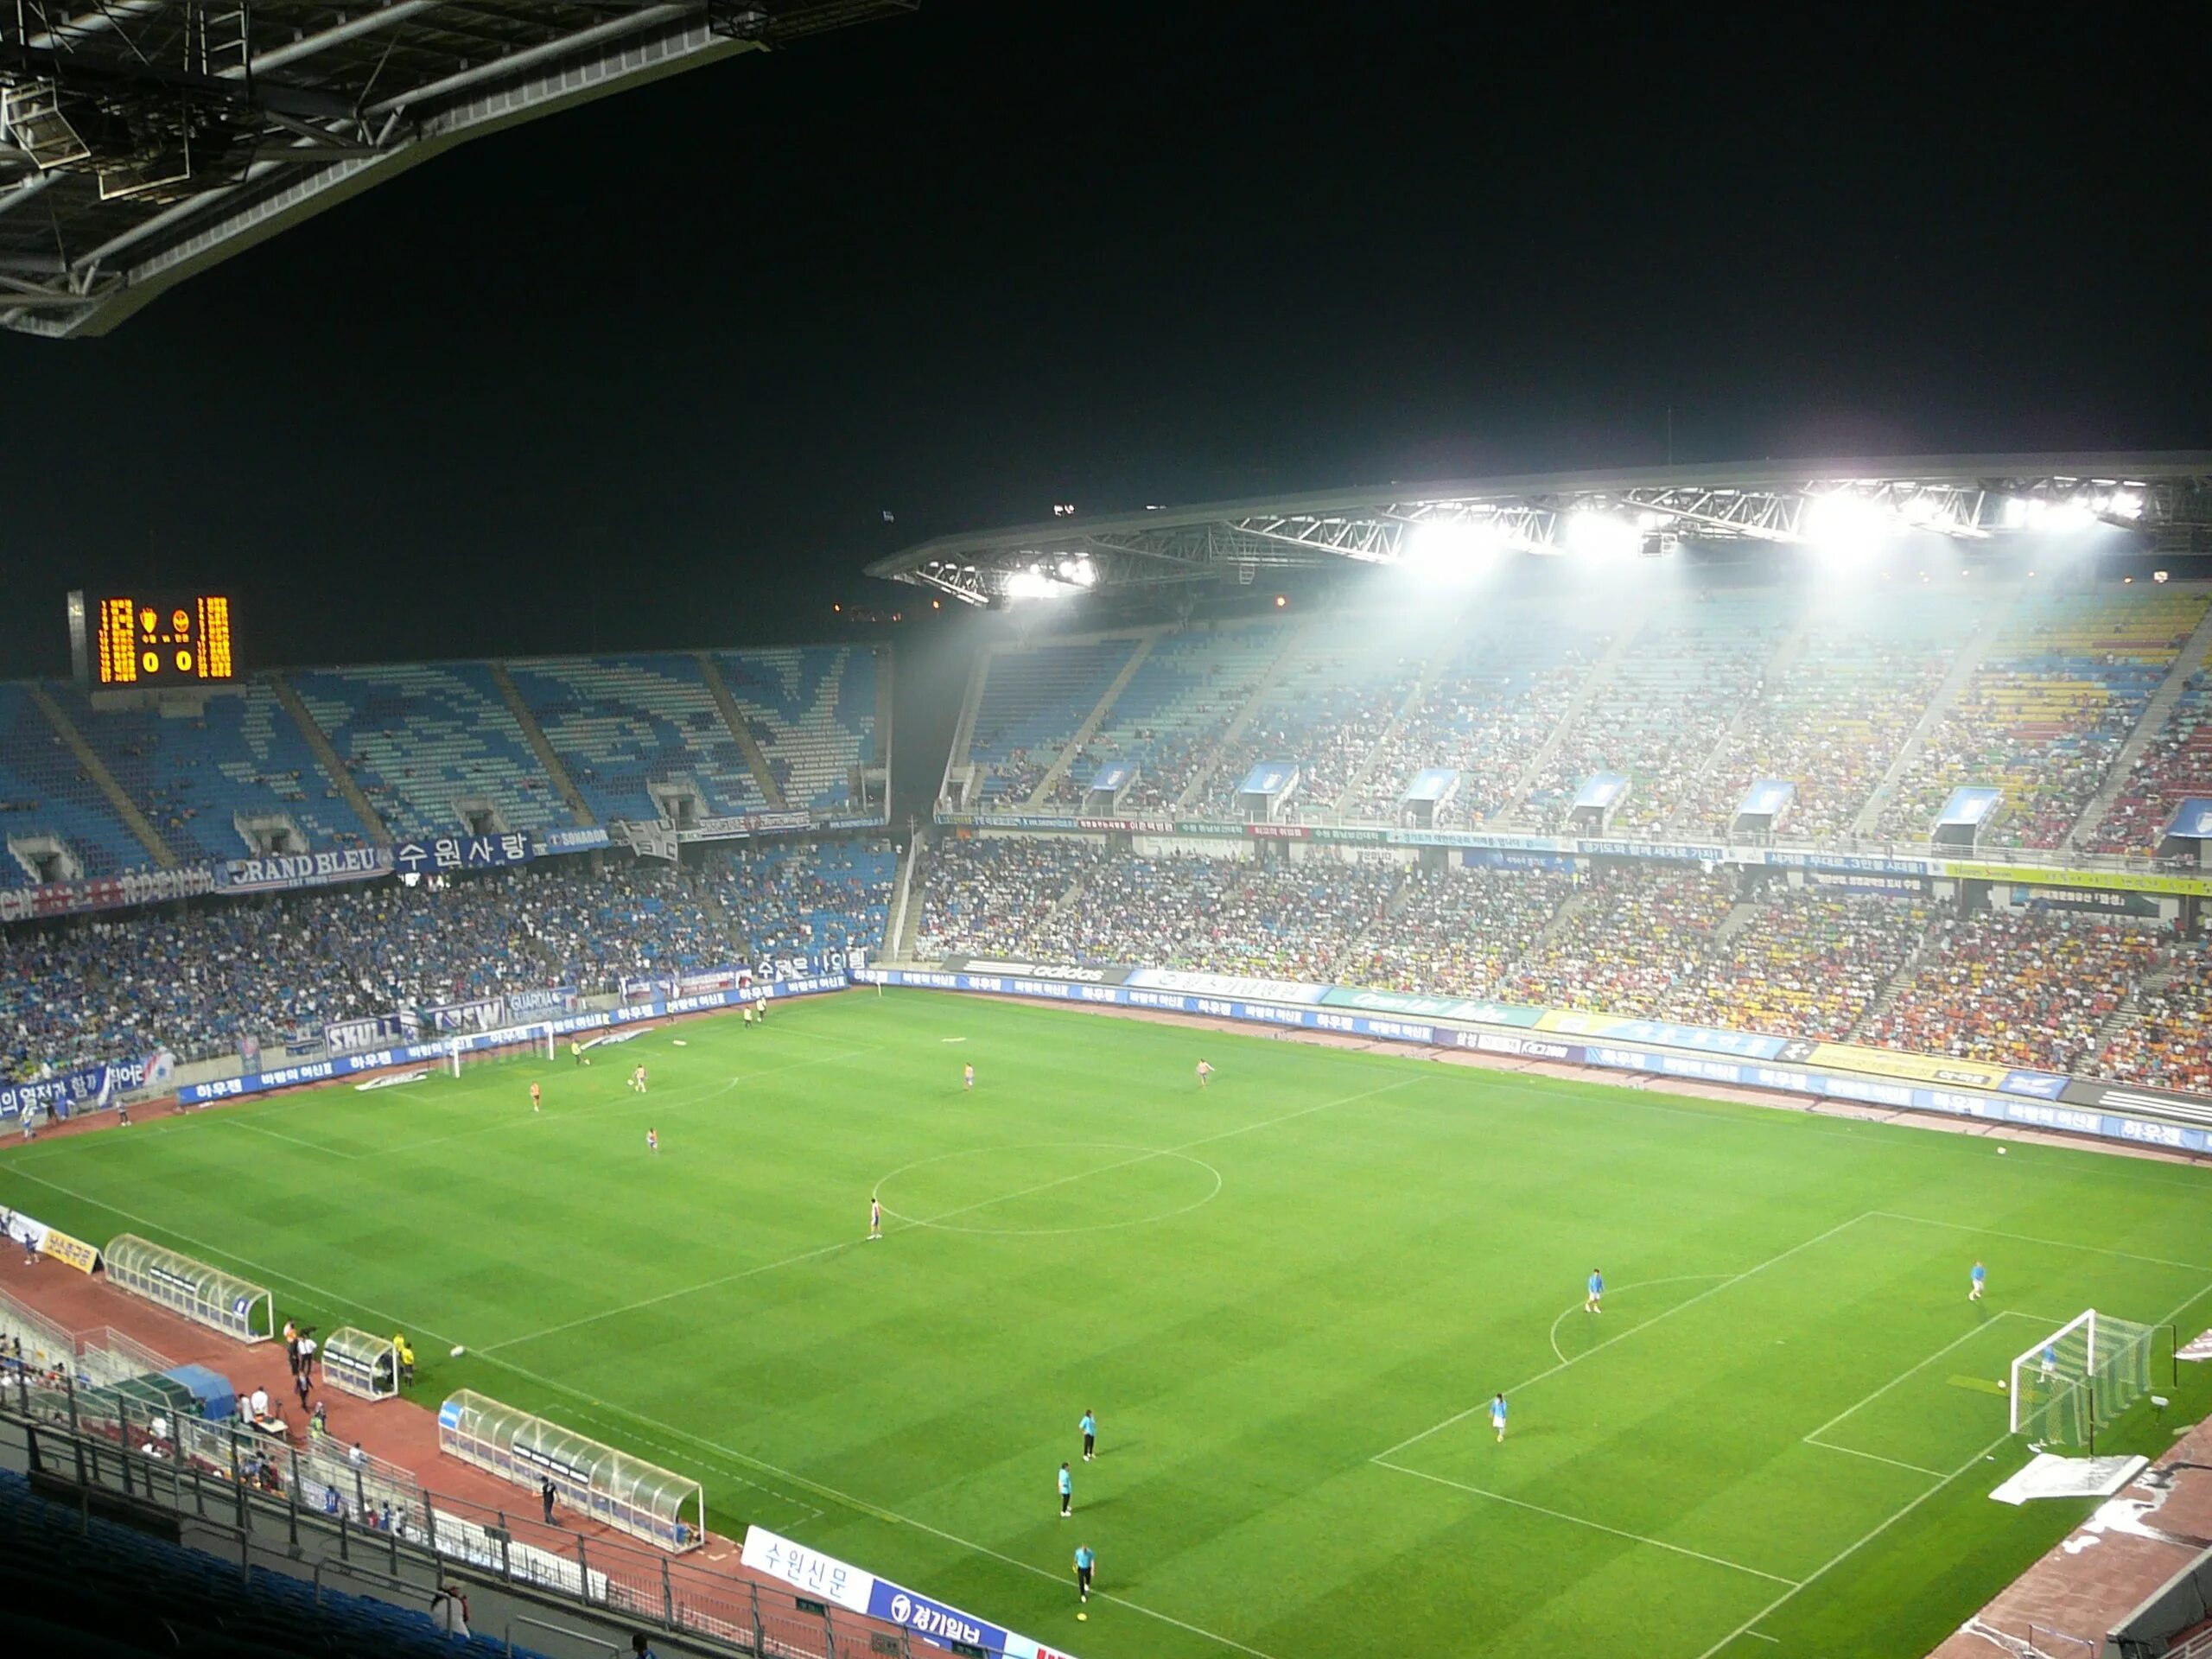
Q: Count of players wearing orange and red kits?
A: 6